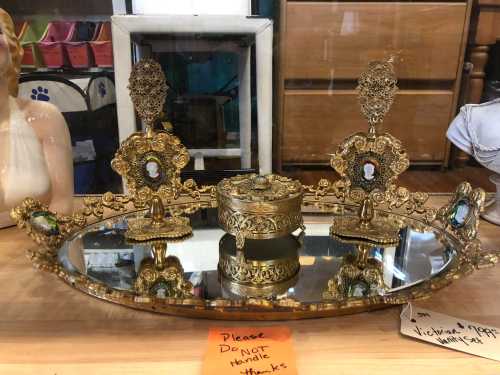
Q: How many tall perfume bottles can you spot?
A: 2